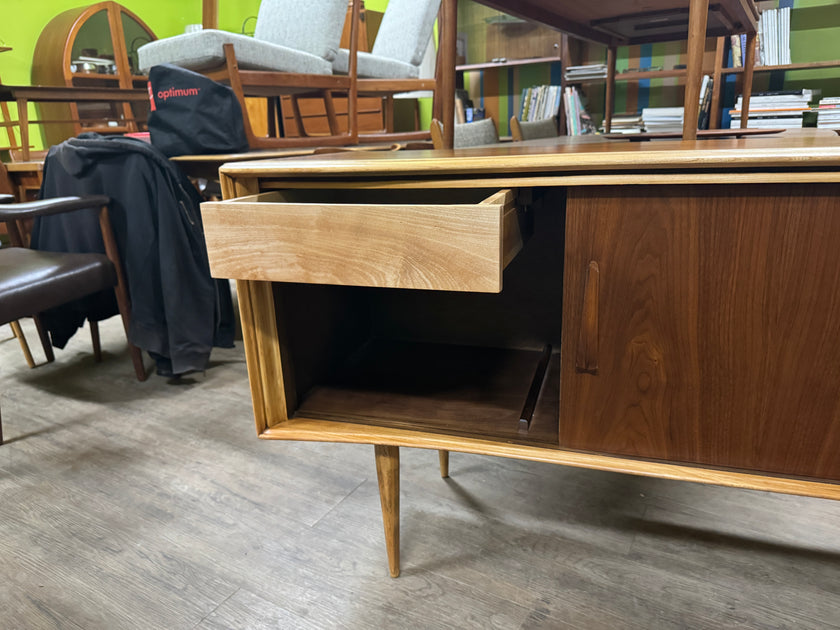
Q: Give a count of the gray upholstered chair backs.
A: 4